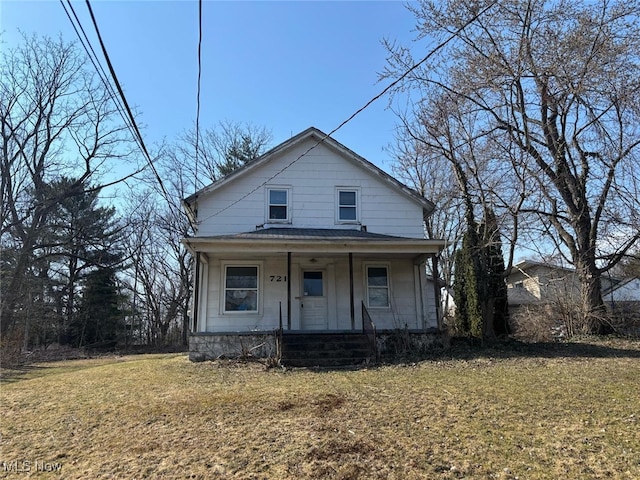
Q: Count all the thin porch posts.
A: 4